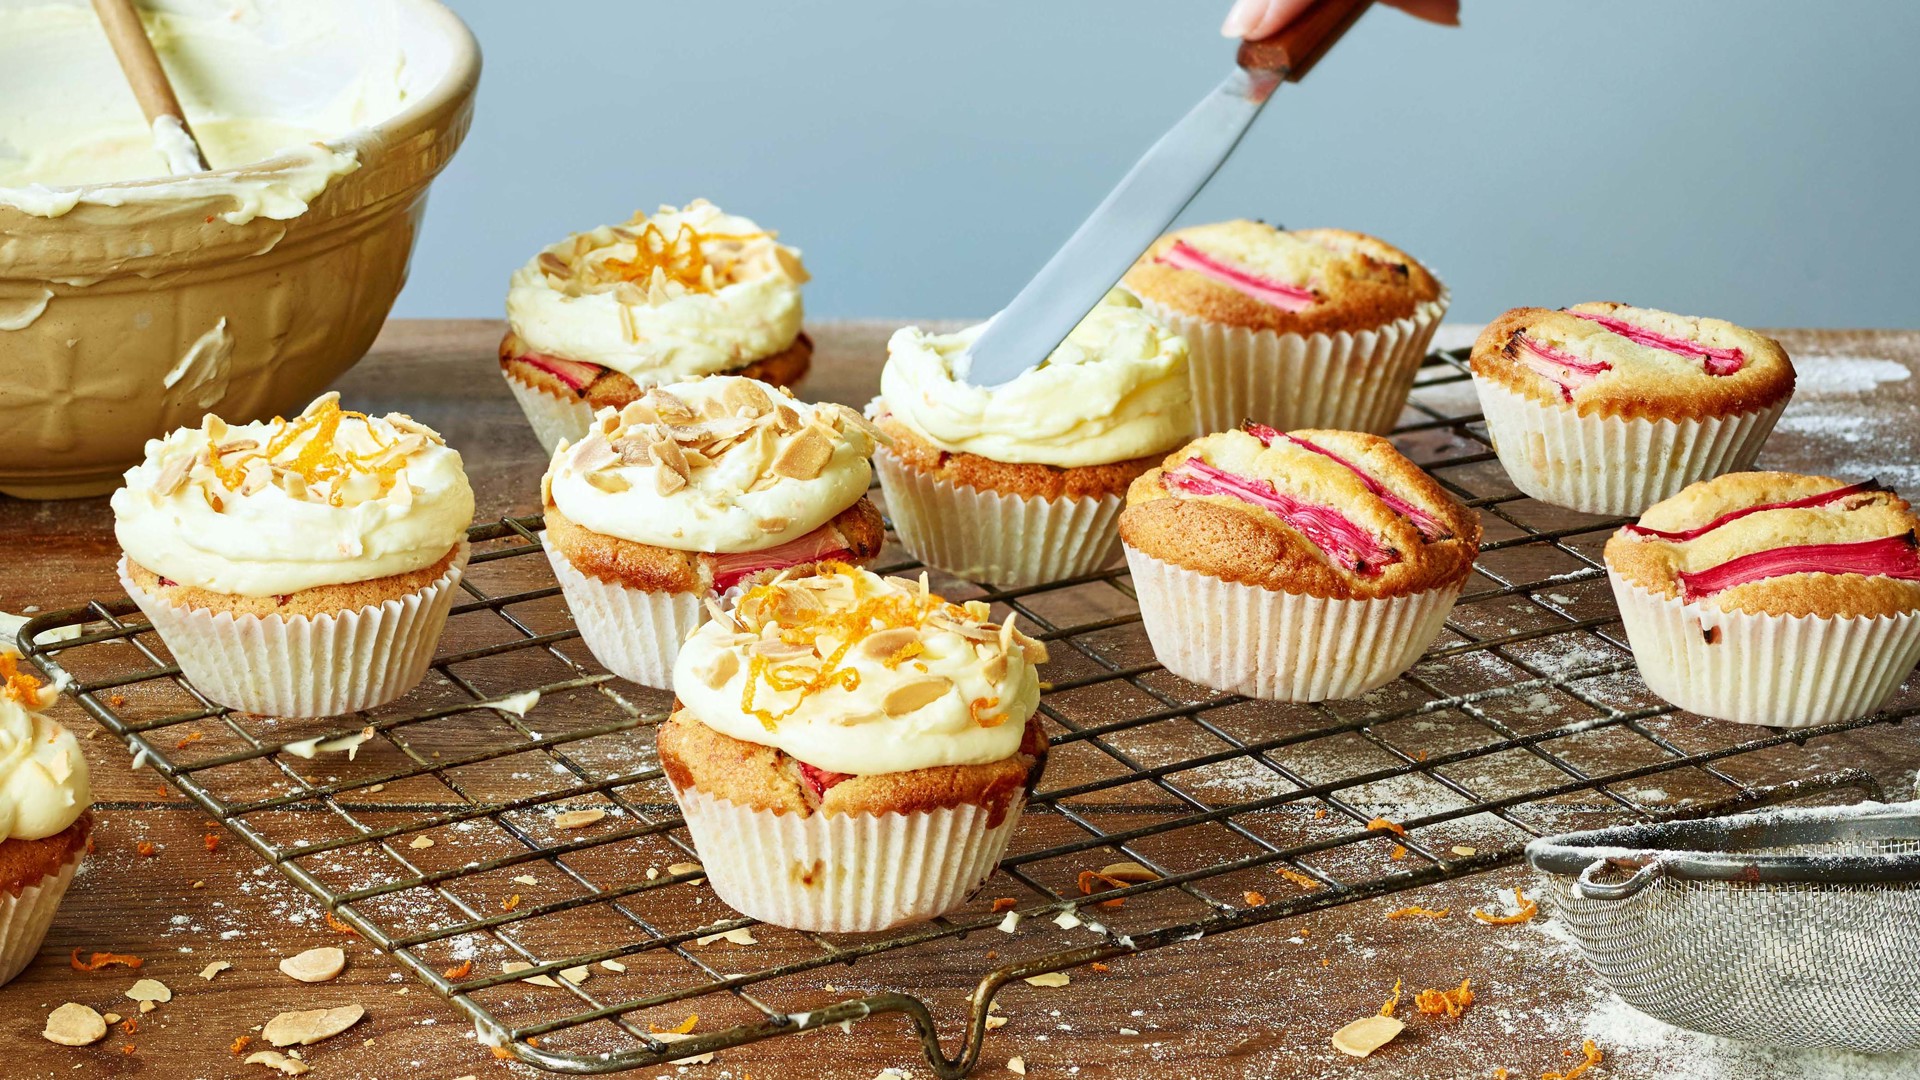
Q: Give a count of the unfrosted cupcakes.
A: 4